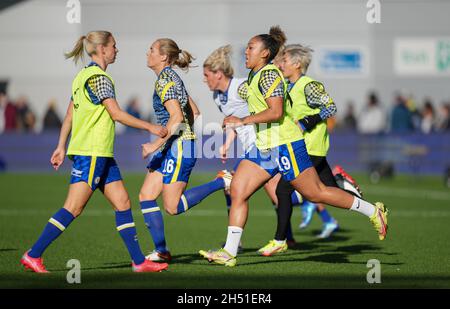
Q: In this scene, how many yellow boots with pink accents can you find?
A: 3